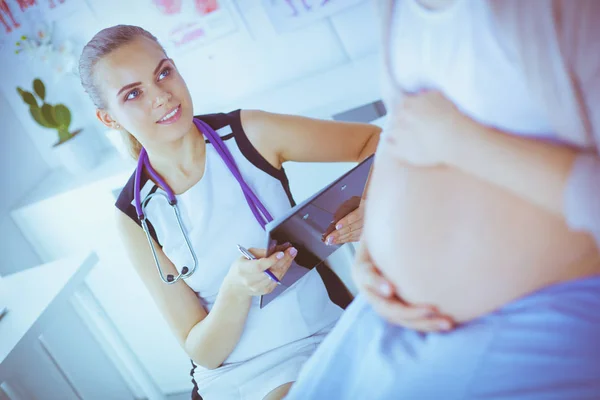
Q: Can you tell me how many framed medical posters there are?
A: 3